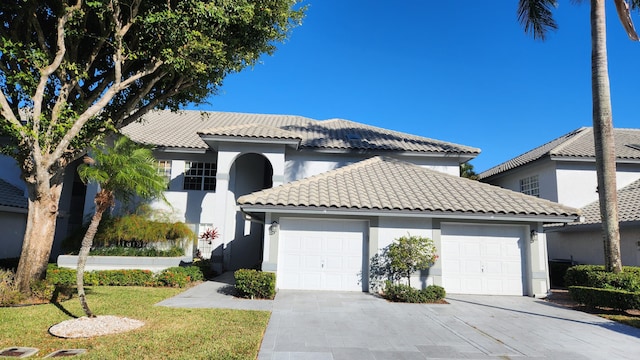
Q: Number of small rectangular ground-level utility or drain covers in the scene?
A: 2